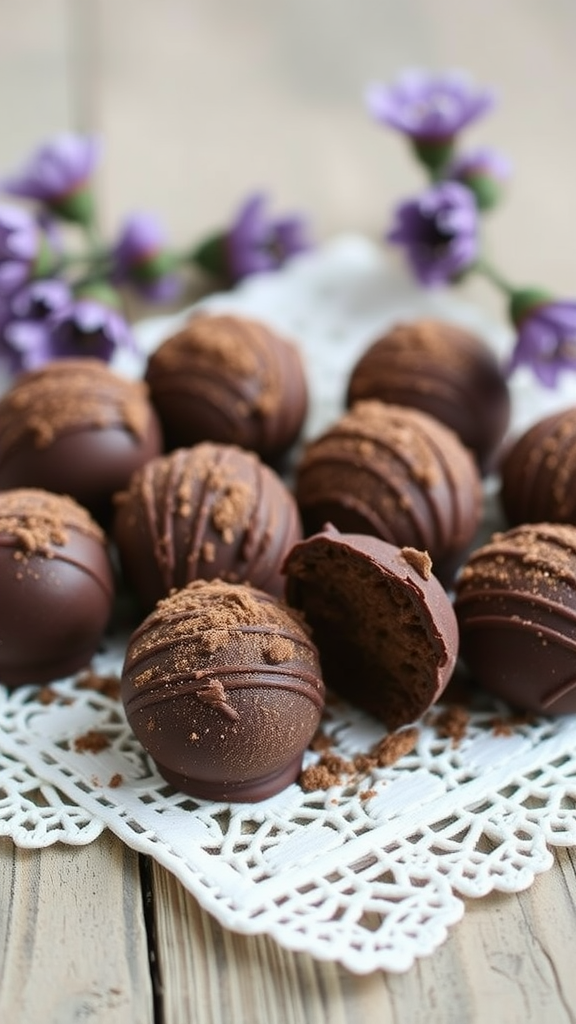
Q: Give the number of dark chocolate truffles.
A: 10